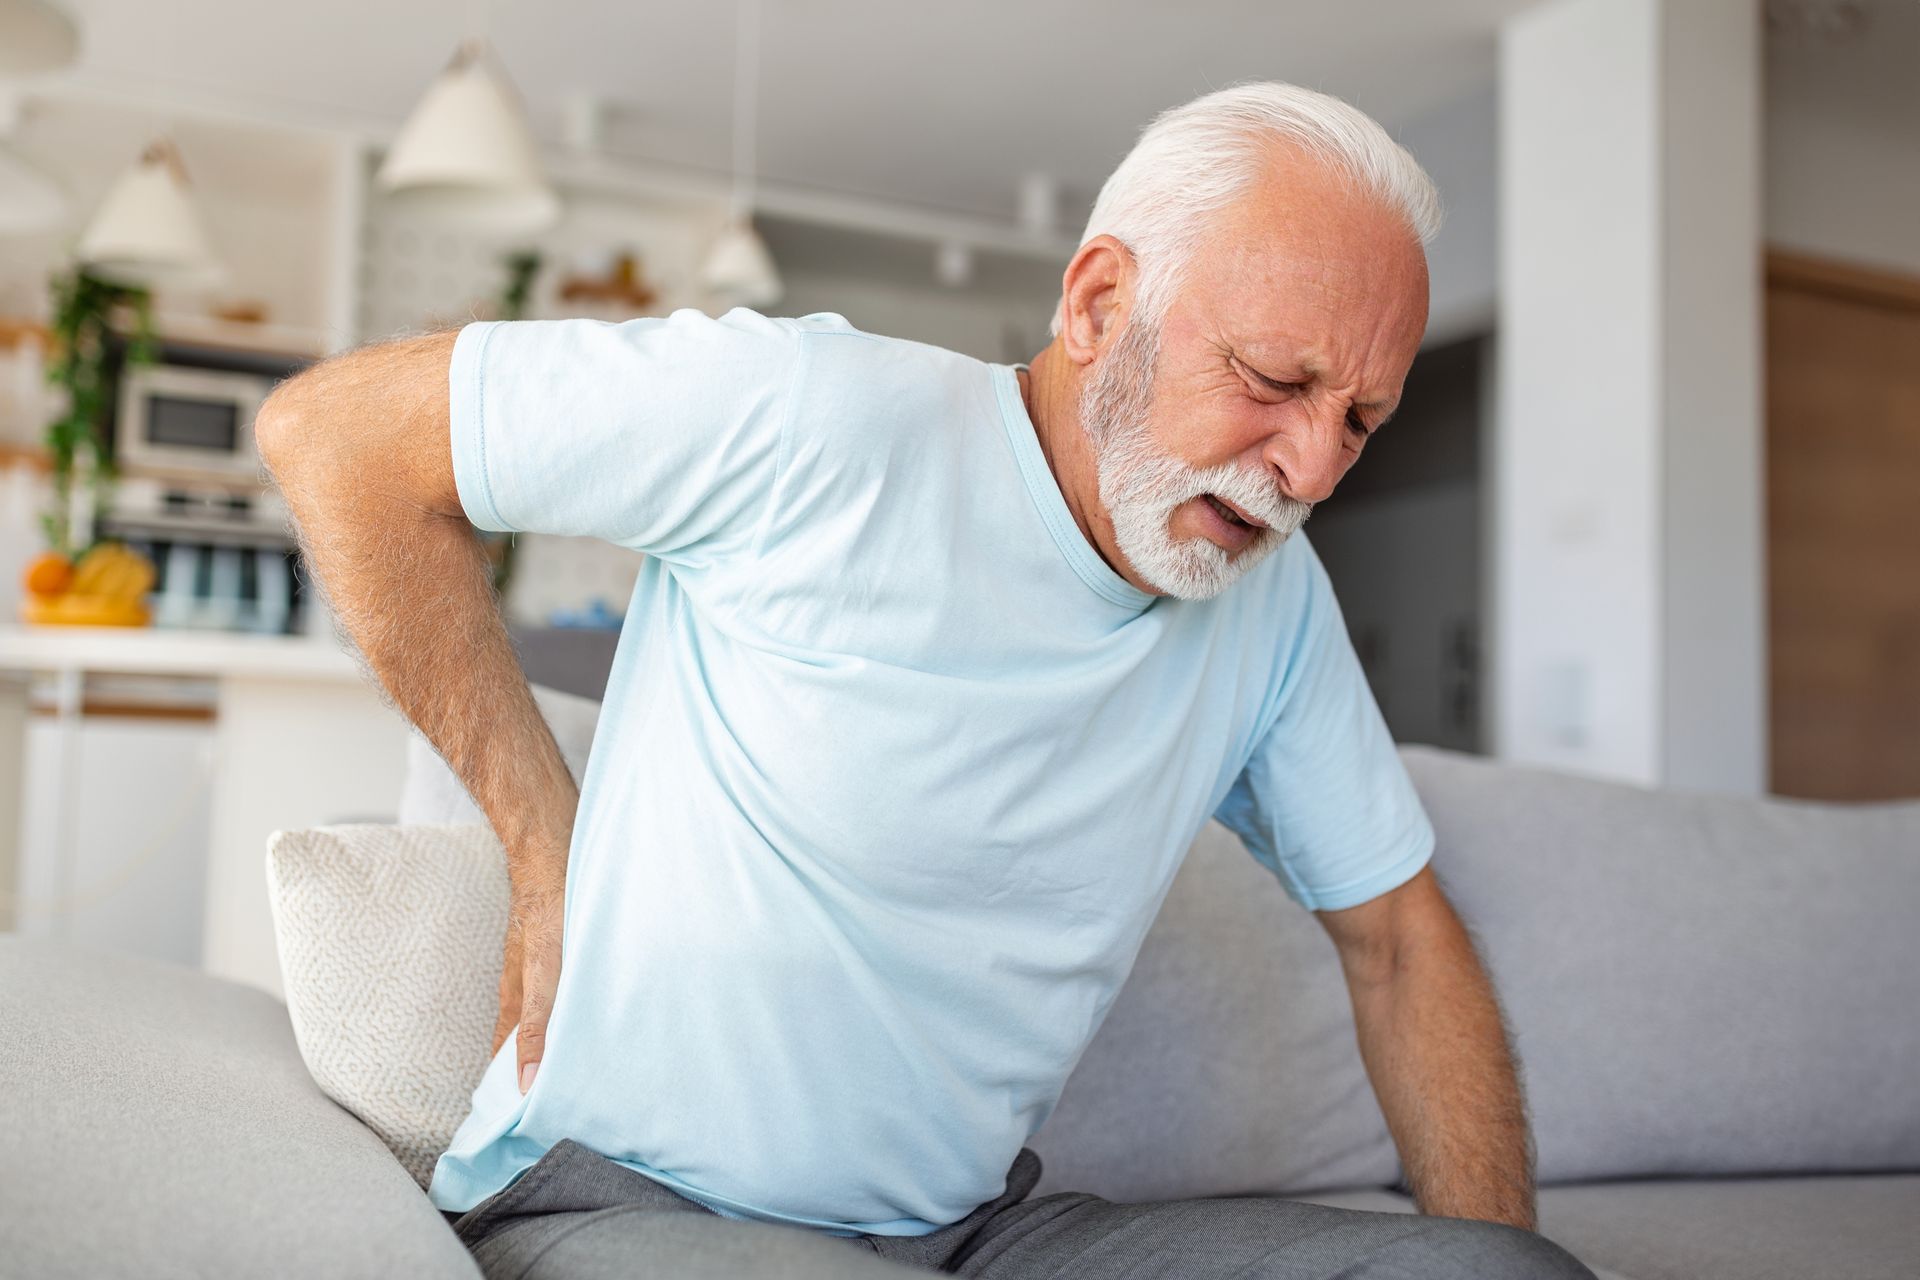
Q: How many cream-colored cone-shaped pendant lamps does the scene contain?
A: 3